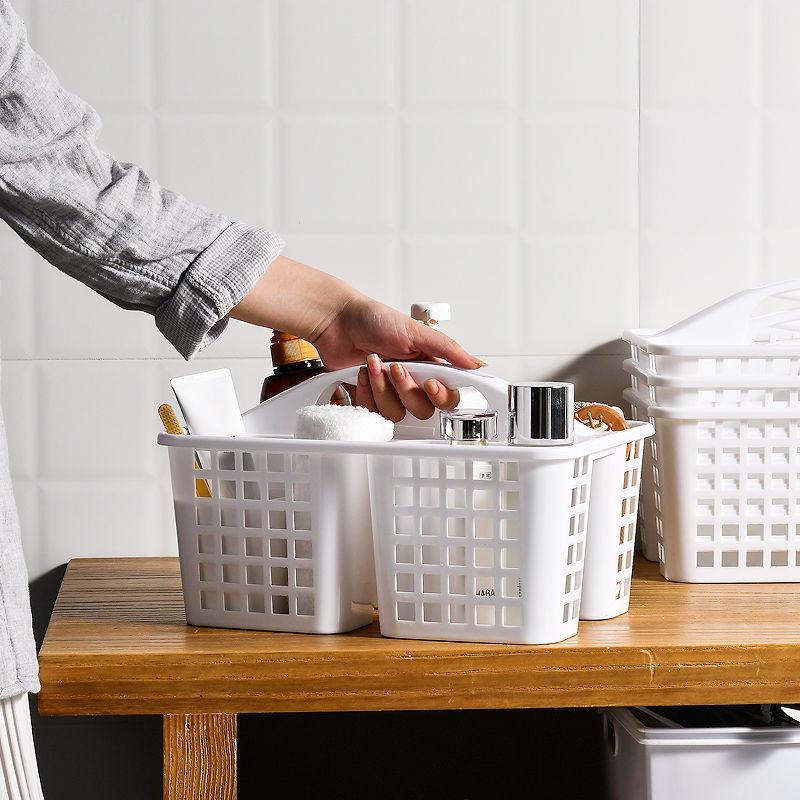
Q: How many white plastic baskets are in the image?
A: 4